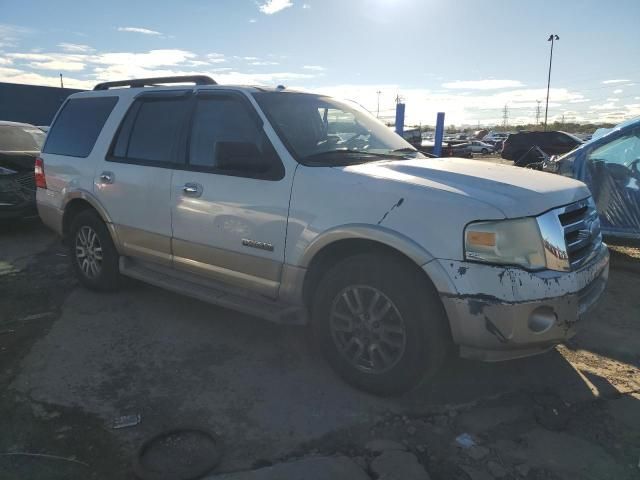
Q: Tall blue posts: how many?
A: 2